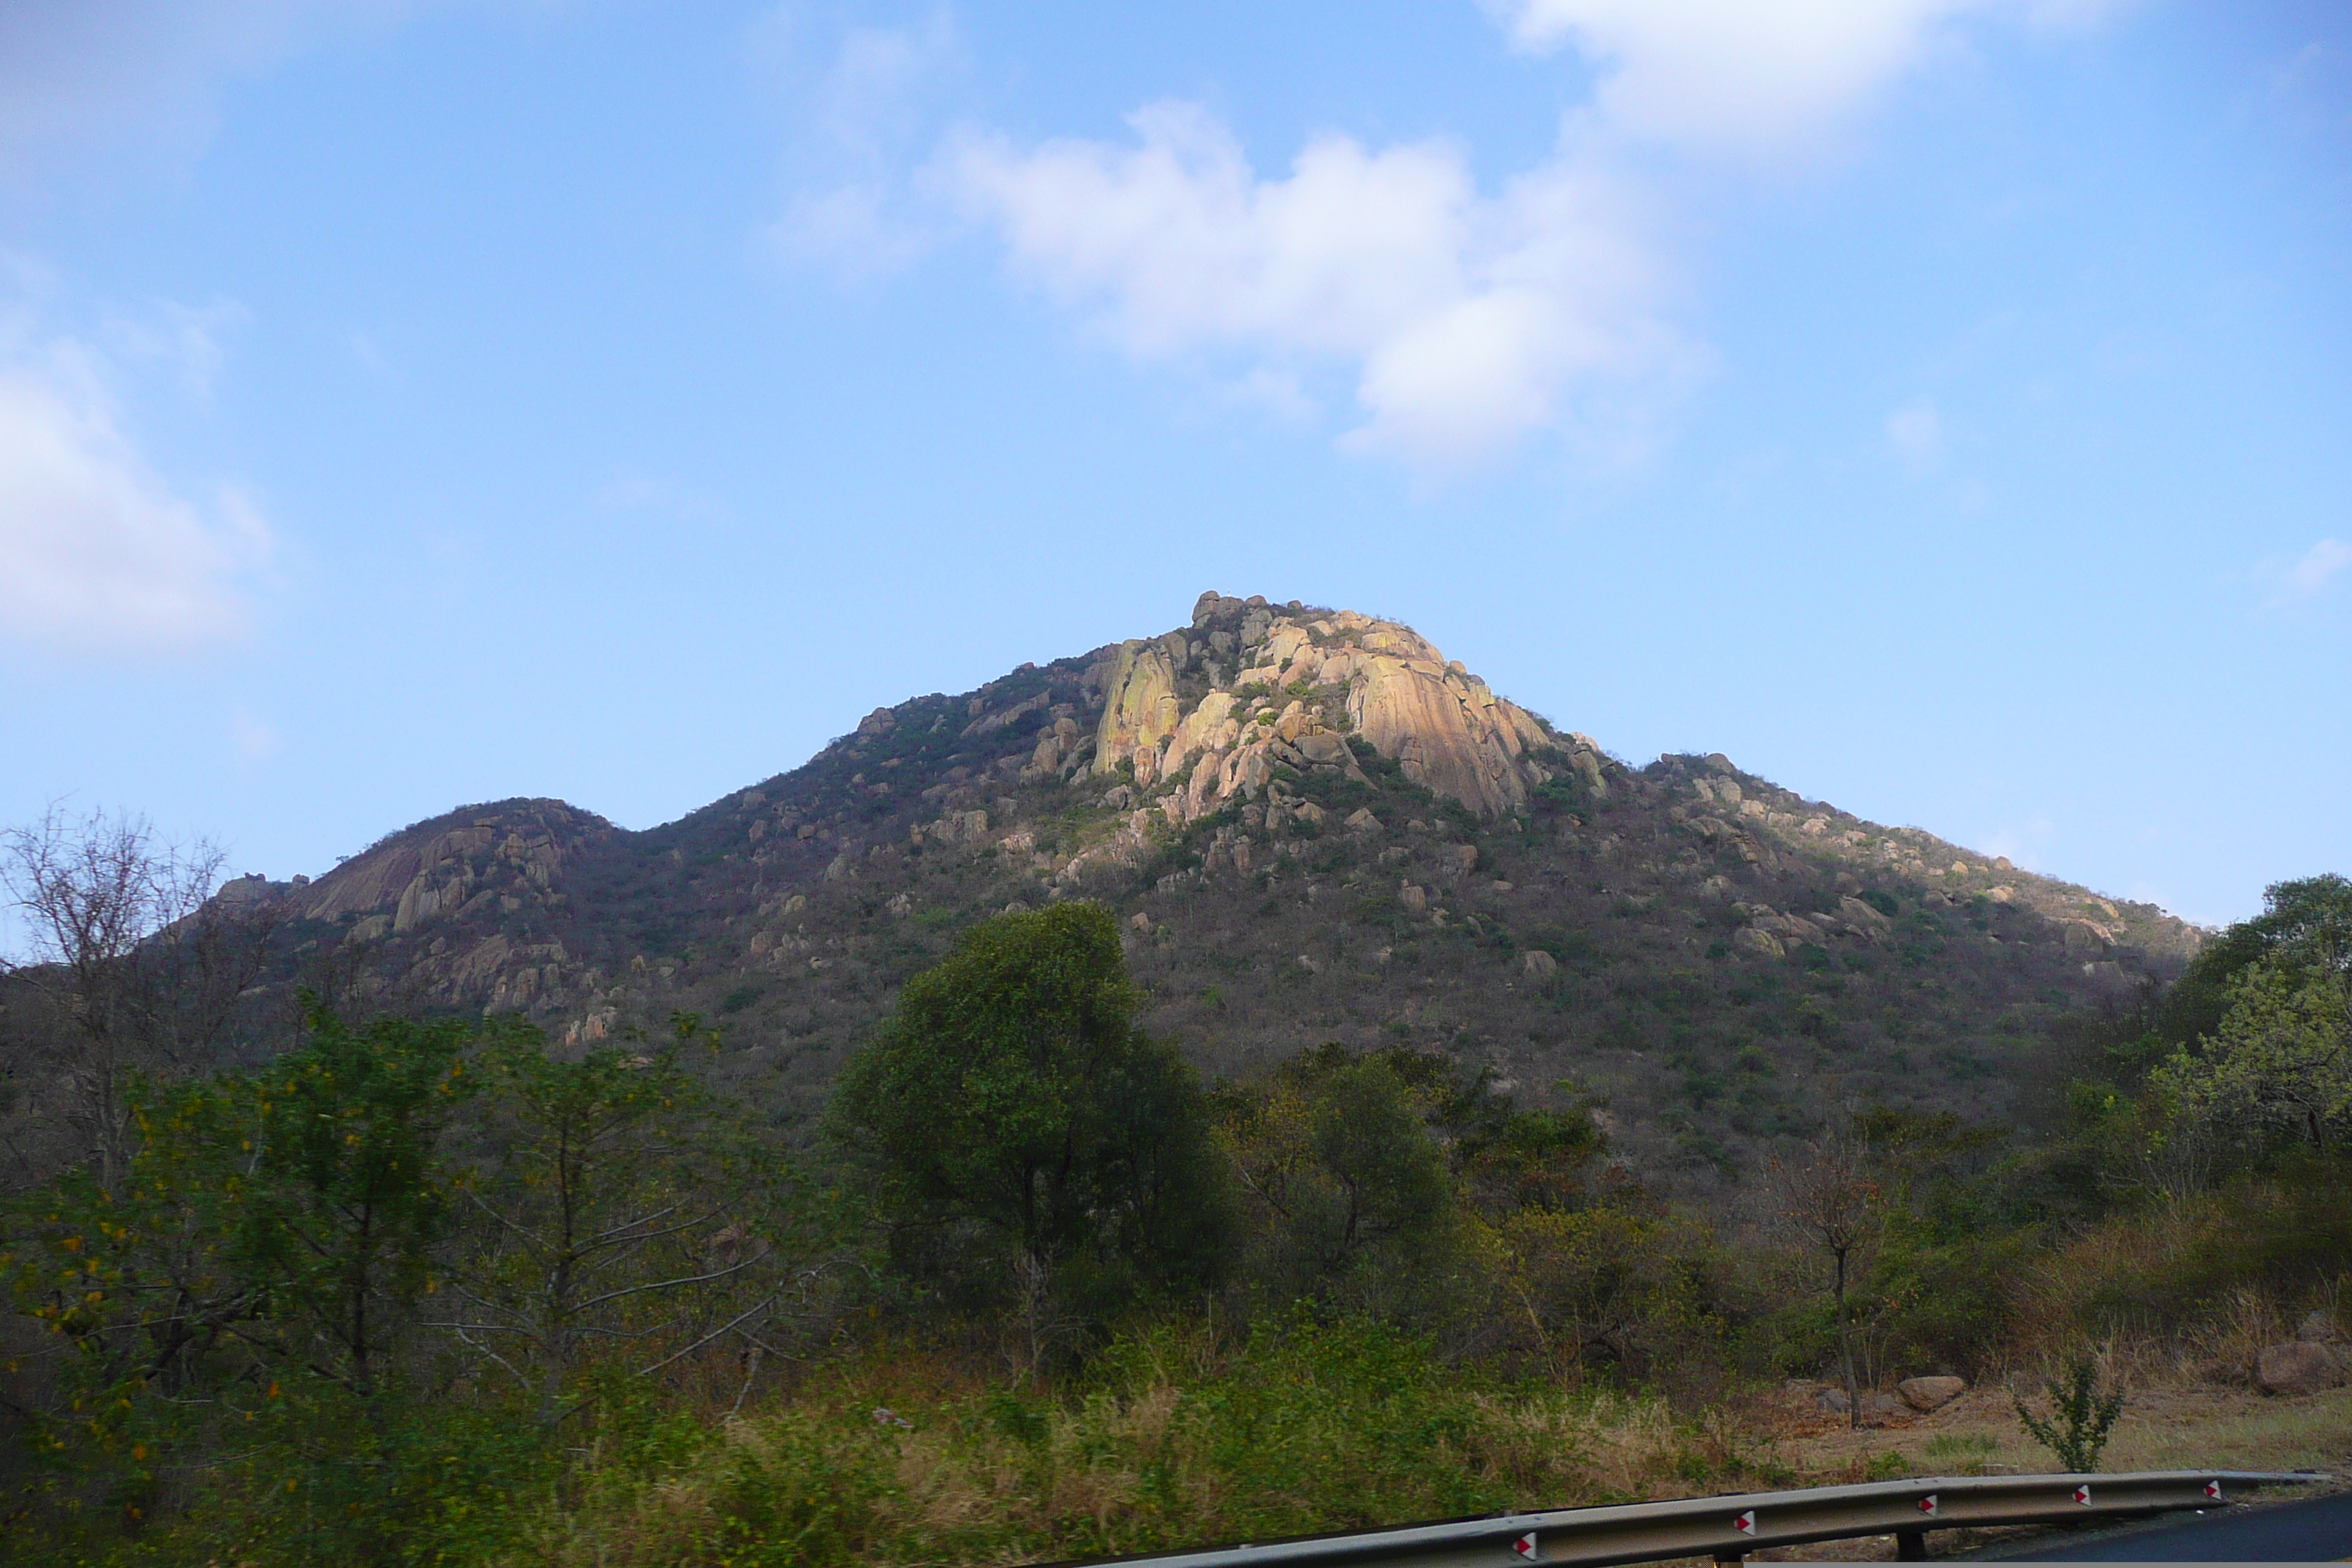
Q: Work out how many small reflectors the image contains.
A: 5